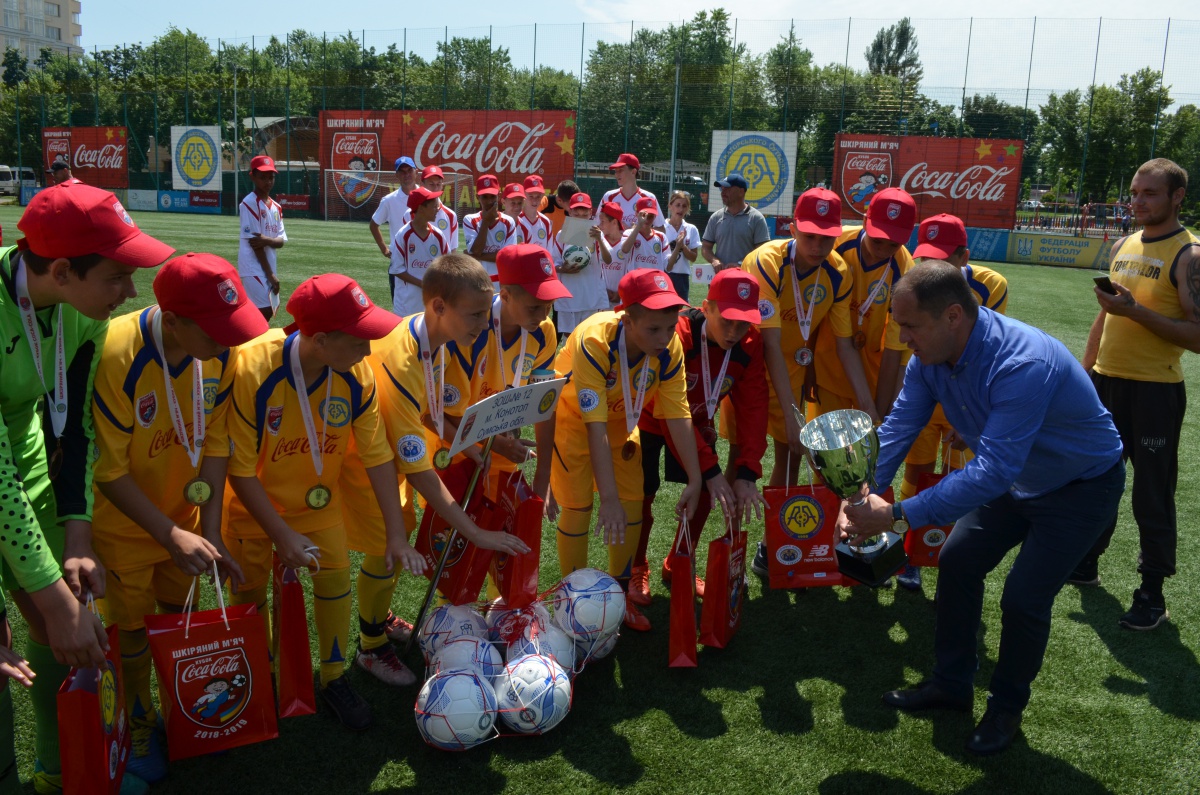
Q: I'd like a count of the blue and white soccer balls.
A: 8